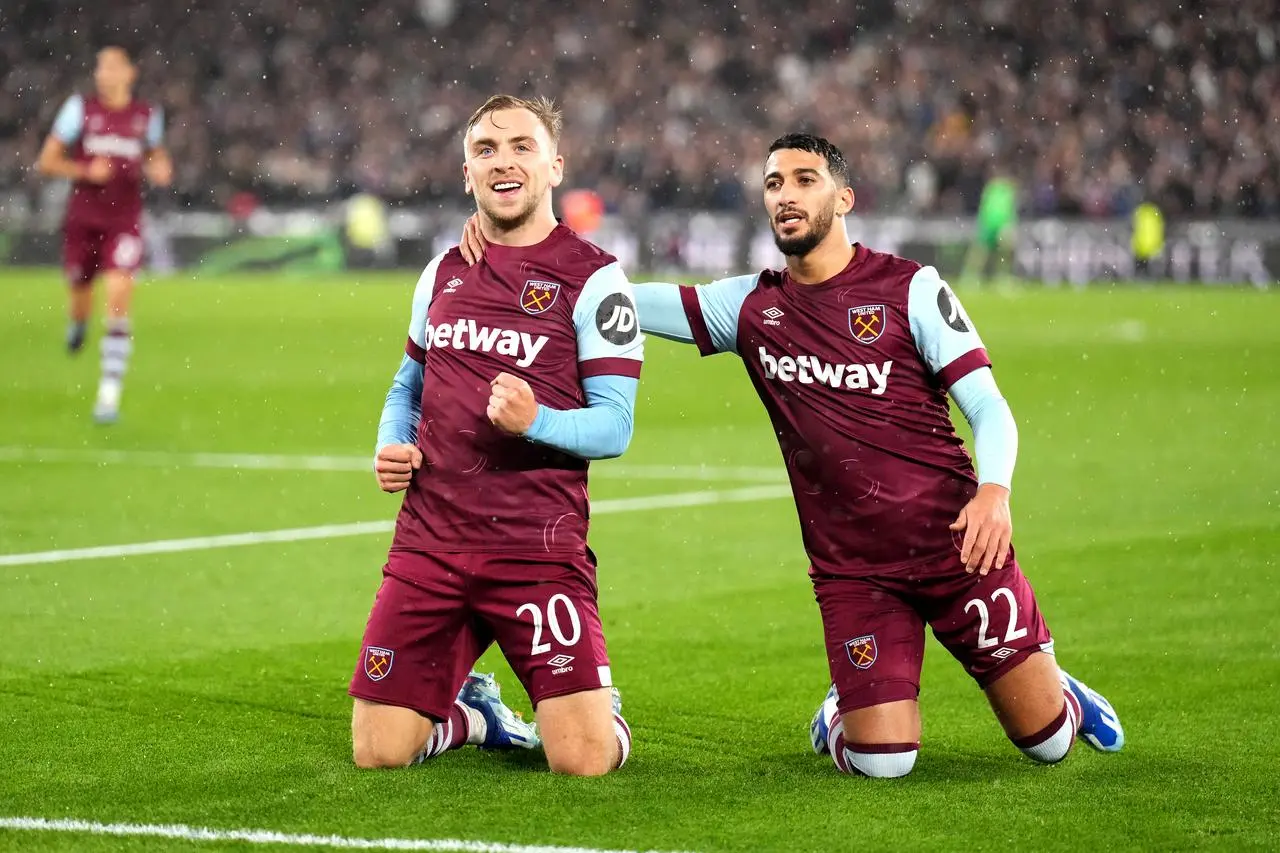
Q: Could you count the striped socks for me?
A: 5